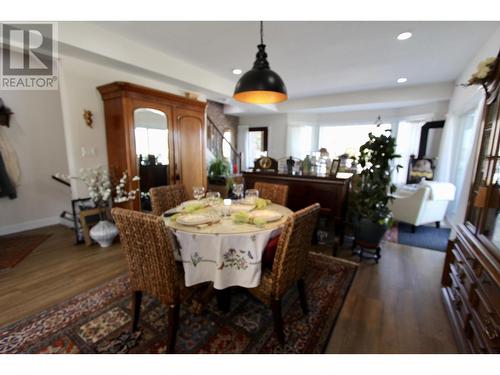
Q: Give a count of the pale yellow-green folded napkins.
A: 4